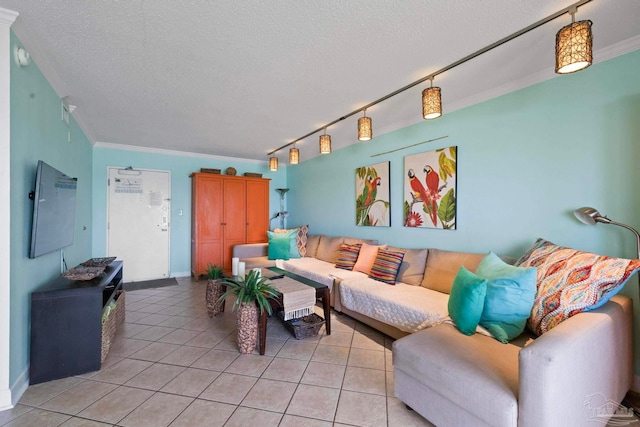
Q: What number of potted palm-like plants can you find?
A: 2